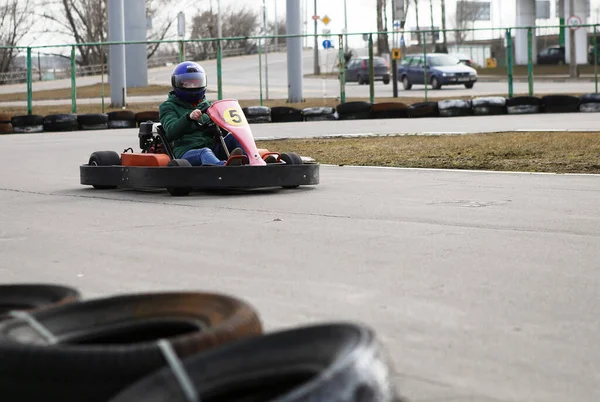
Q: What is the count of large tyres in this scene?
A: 3